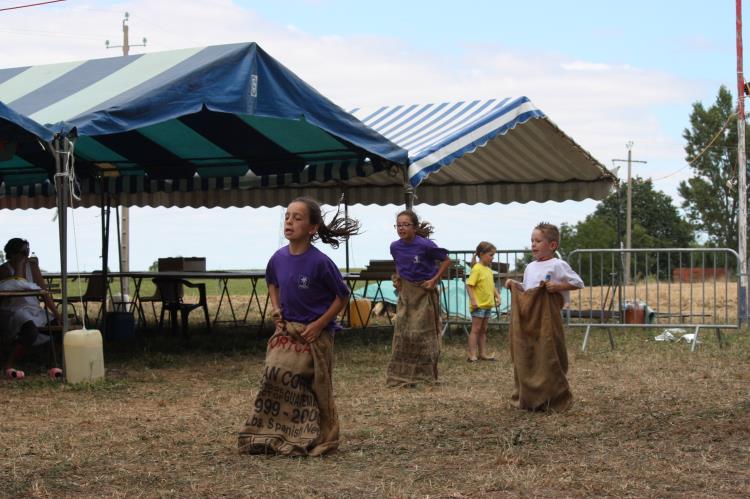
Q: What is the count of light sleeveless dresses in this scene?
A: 1